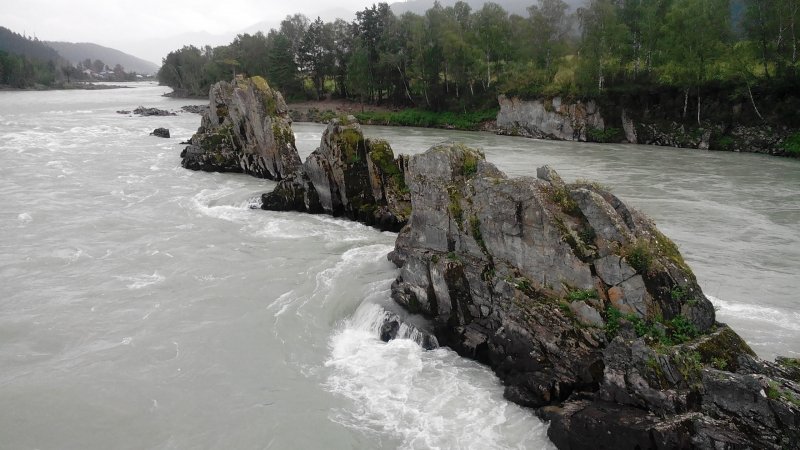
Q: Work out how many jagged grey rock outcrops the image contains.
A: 3